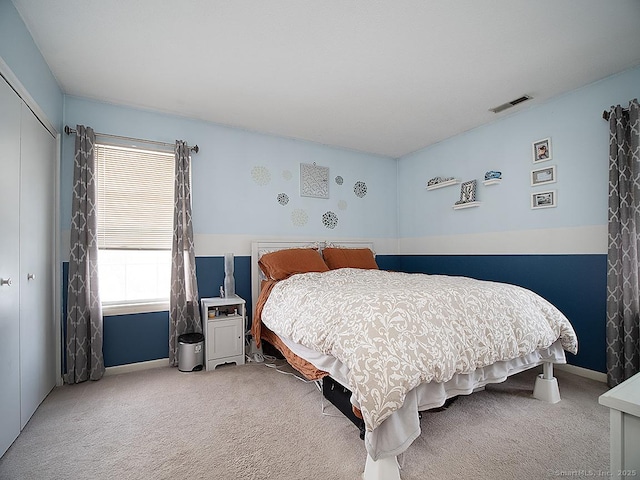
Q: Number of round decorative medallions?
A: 8